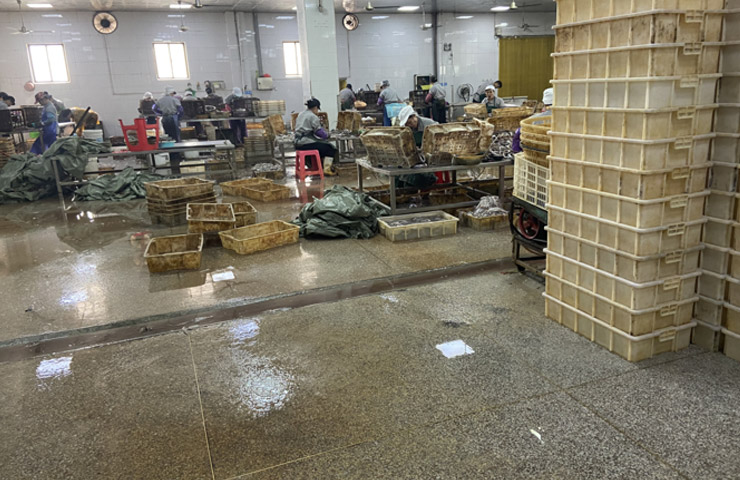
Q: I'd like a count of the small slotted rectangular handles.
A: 12